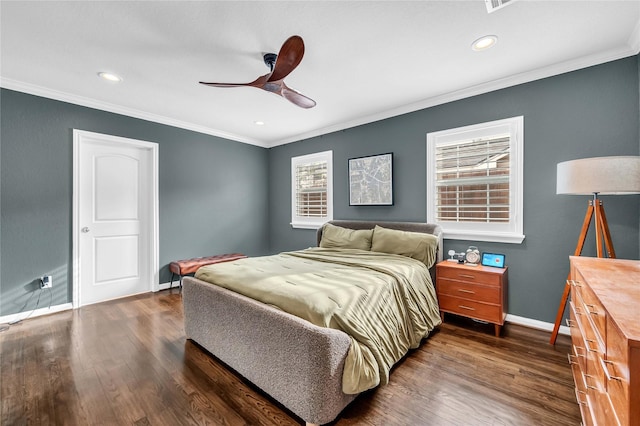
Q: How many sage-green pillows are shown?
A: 2